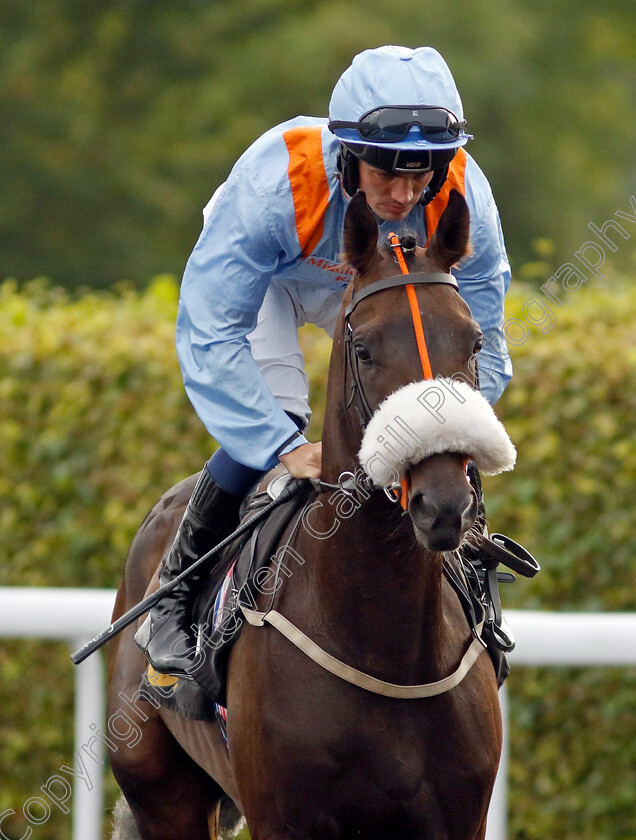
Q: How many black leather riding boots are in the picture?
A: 1